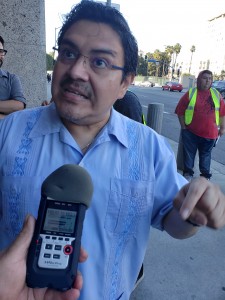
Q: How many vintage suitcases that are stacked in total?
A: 0